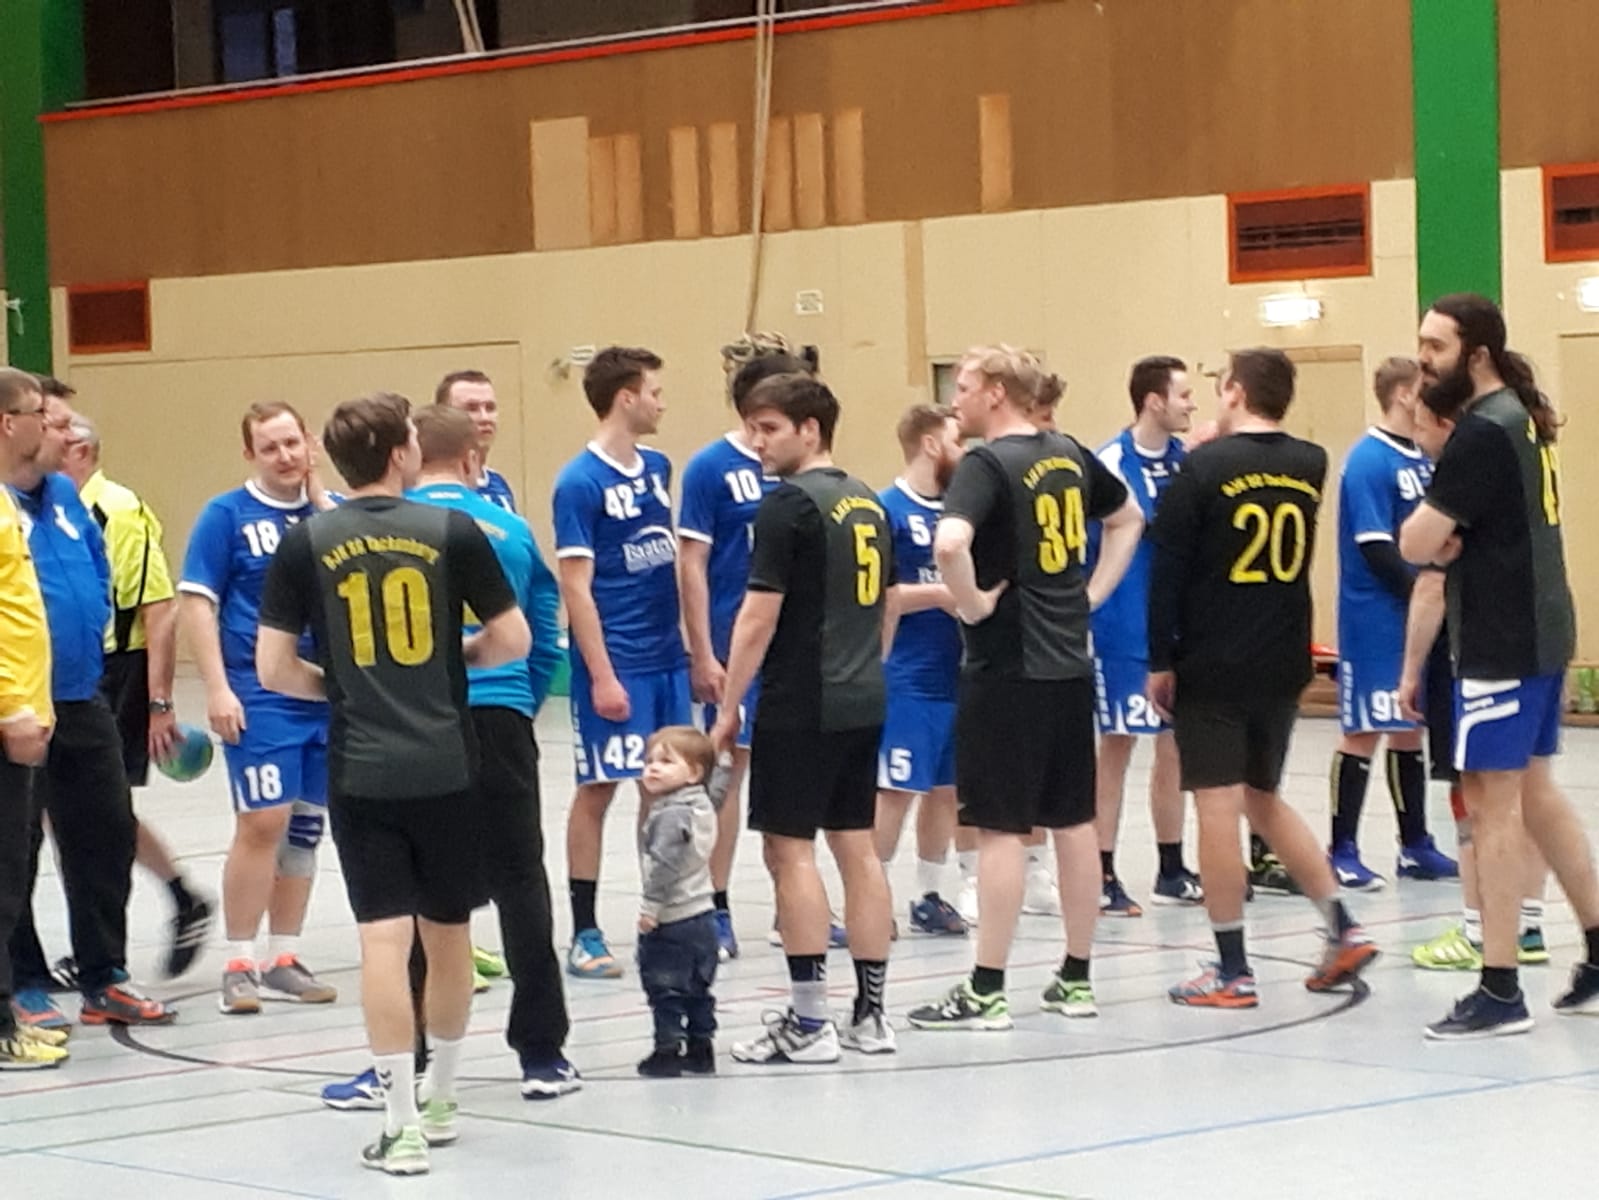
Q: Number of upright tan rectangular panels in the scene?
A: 9